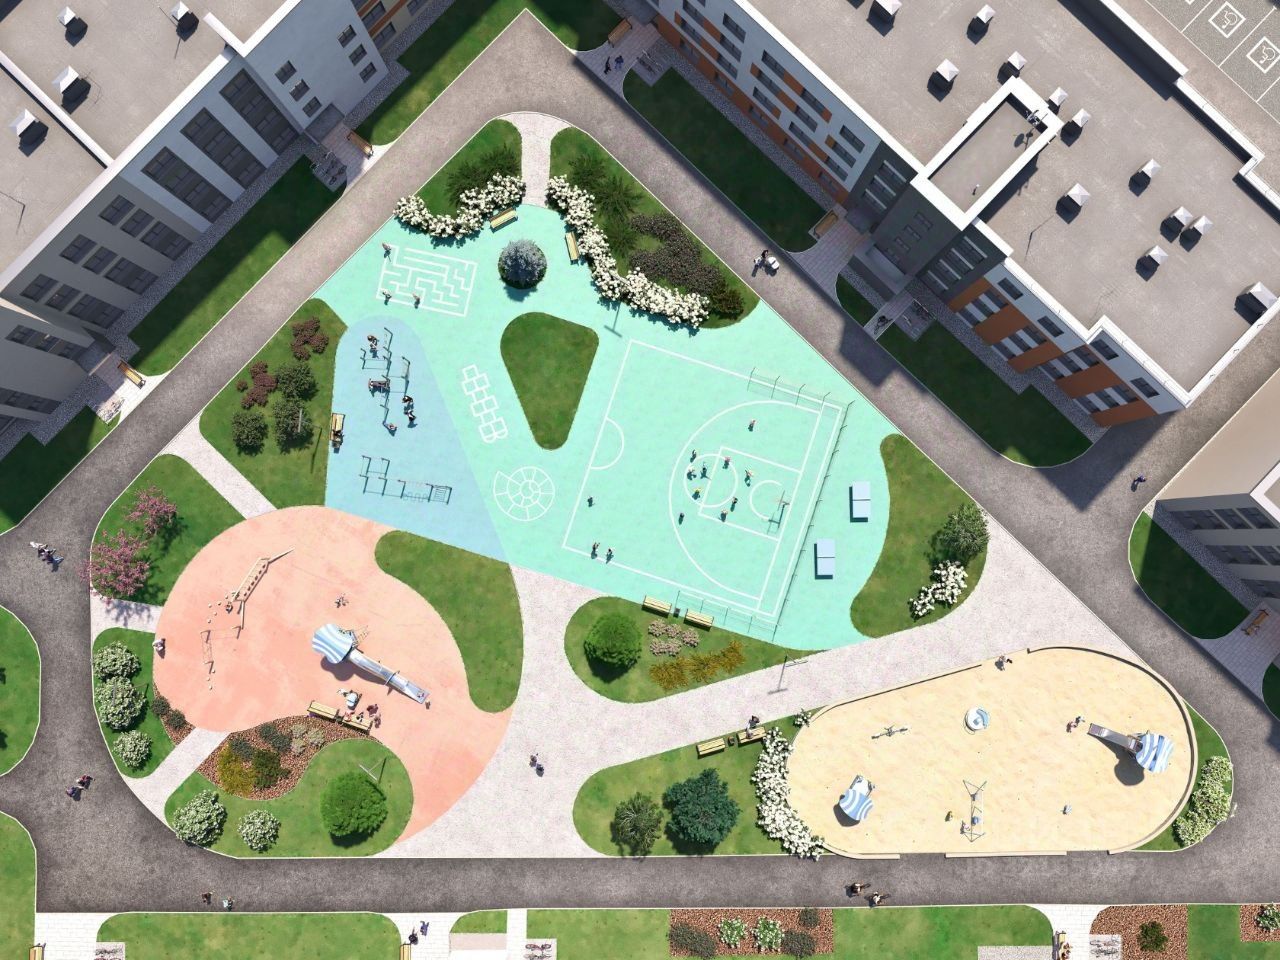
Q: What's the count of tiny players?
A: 13